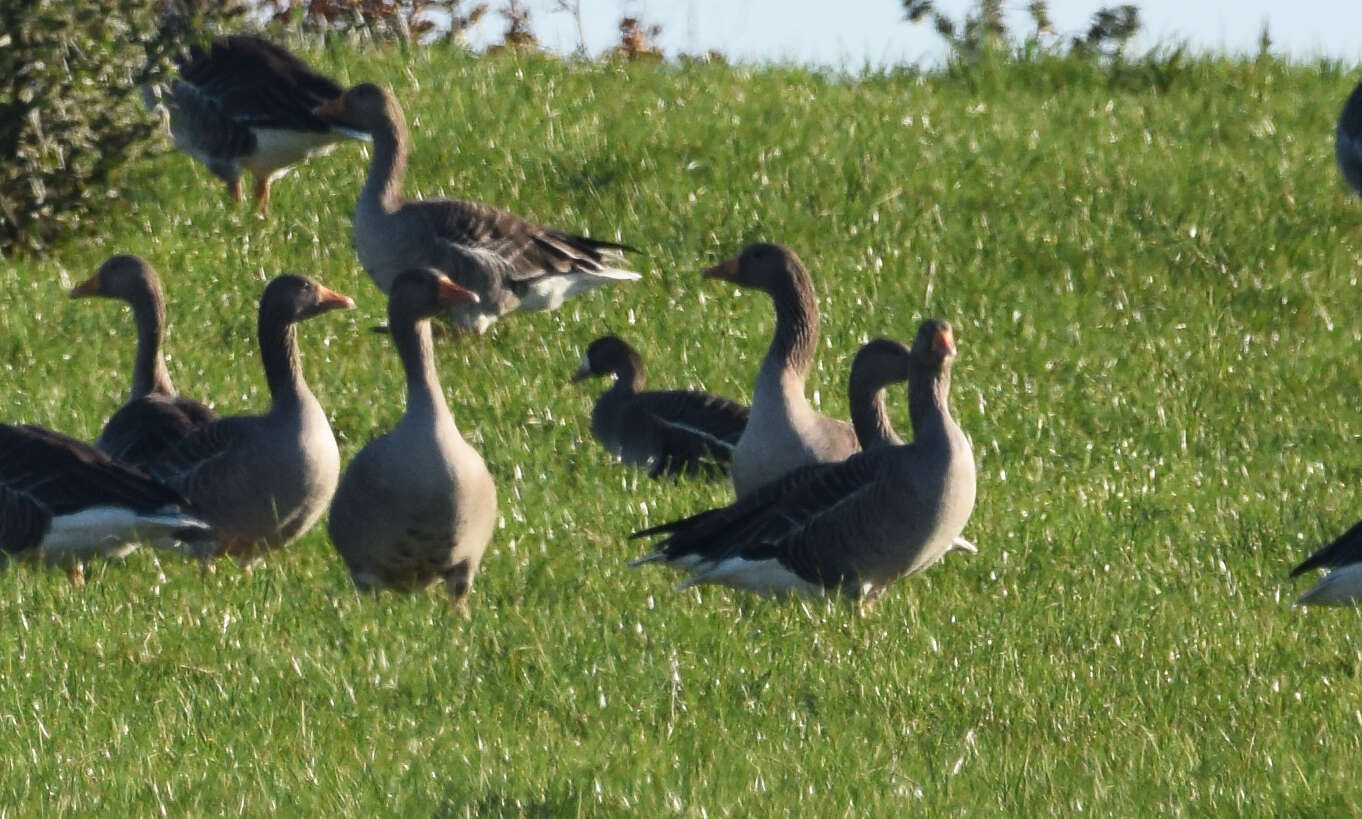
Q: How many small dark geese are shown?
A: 1